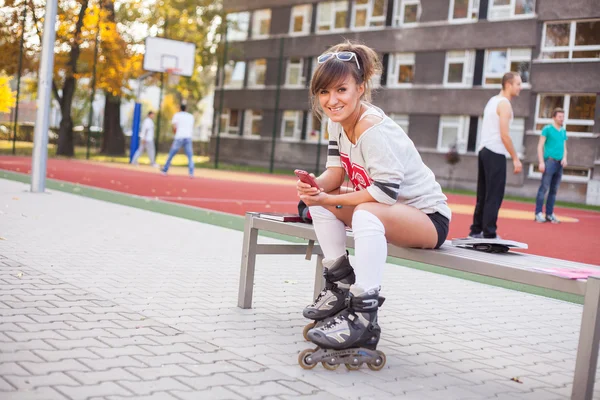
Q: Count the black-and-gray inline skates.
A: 2